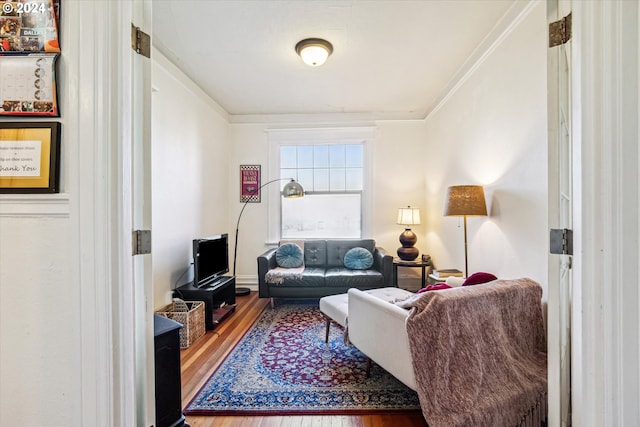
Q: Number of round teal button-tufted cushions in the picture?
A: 2